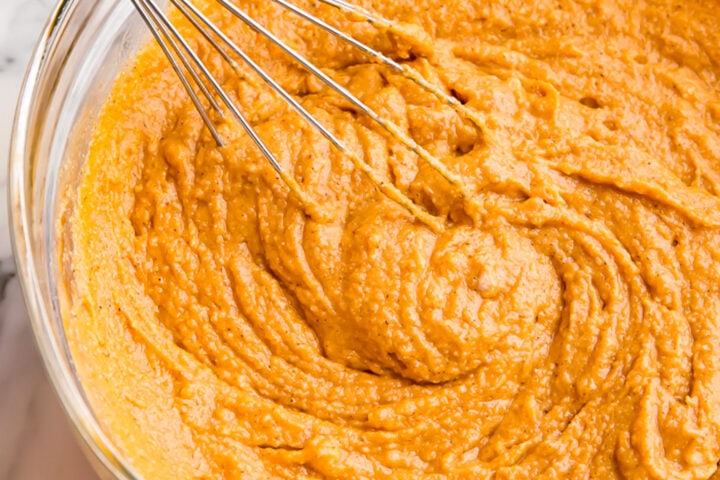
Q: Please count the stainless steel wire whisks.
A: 1